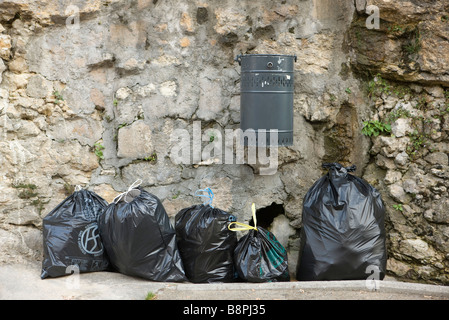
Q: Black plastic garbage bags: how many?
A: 5